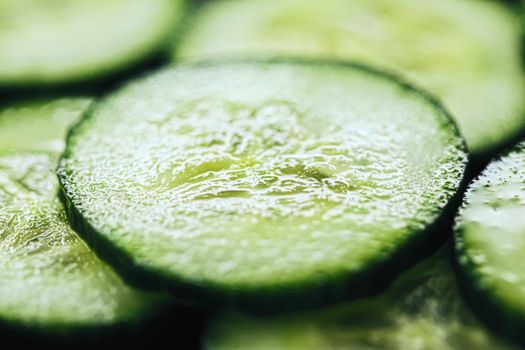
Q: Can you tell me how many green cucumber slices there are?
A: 6